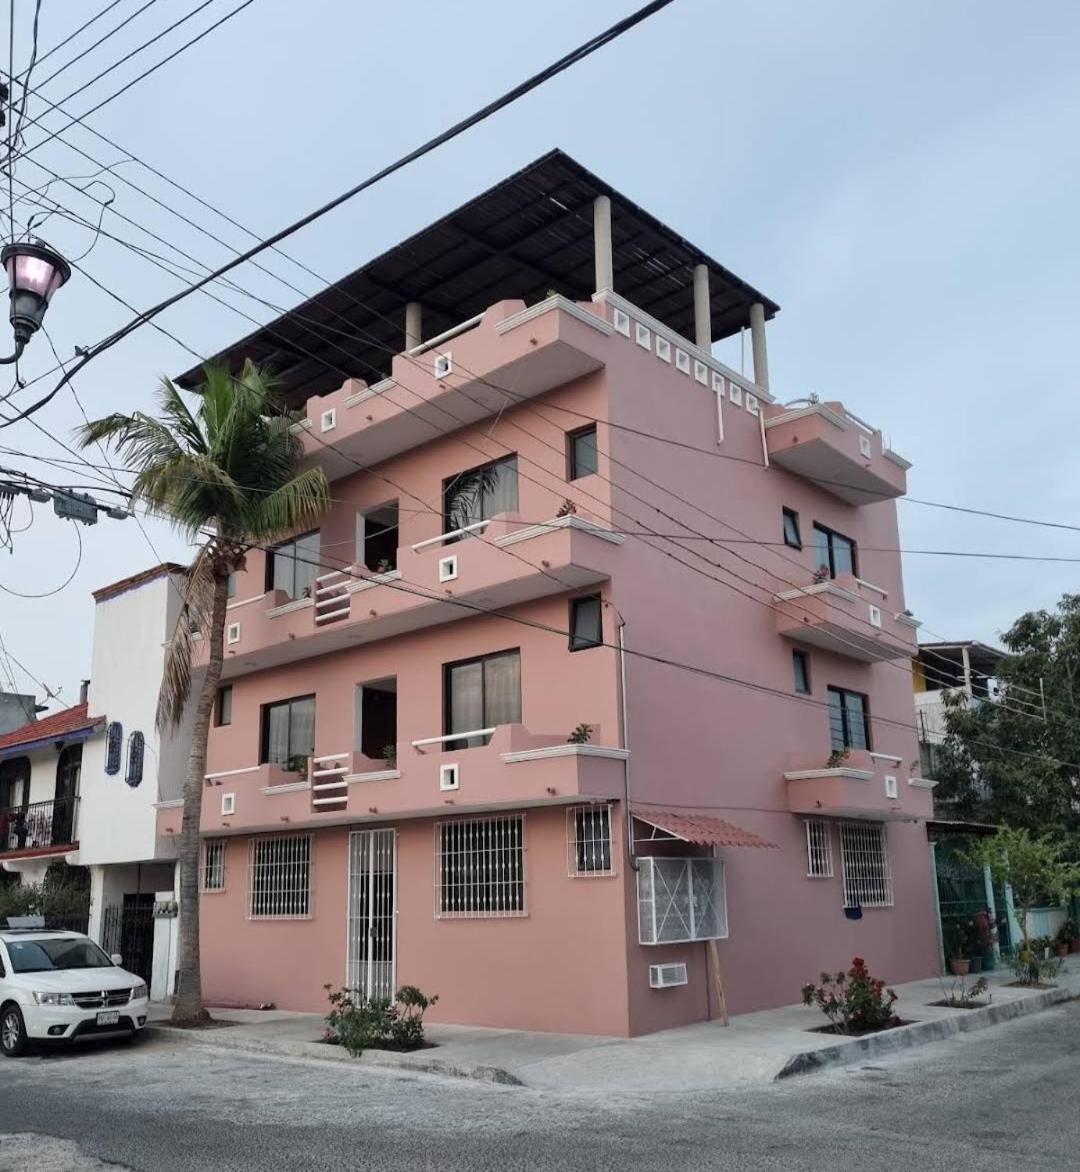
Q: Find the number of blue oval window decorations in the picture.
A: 2